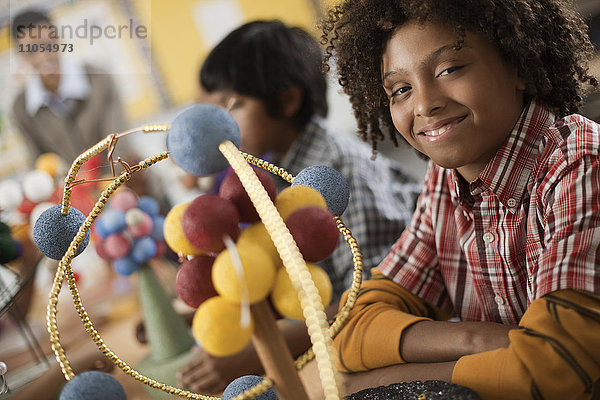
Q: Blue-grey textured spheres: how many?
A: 5